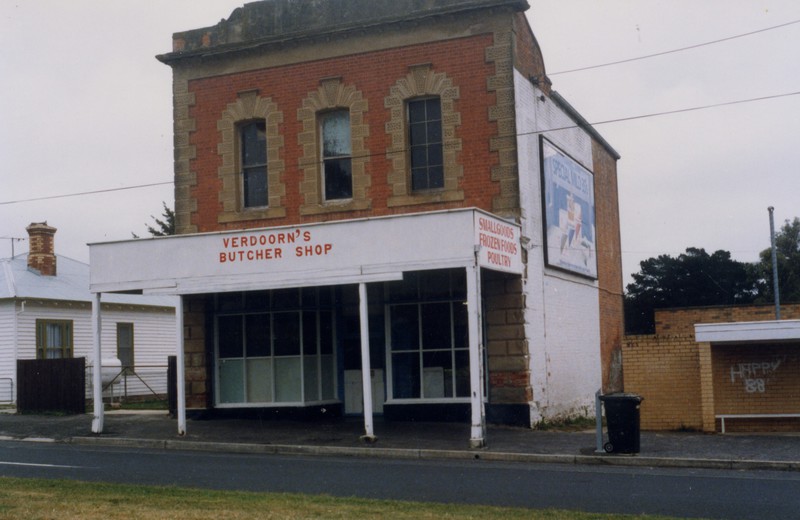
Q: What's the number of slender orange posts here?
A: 0